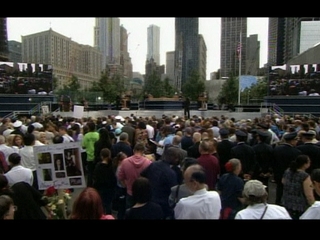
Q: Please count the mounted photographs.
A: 6